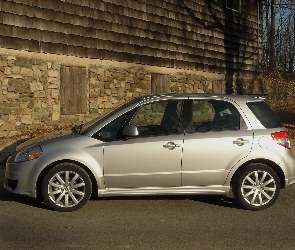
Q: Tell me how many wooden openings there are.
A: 3